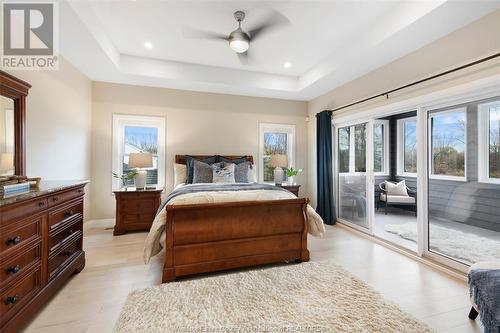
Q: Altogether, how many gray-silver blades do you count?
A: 3